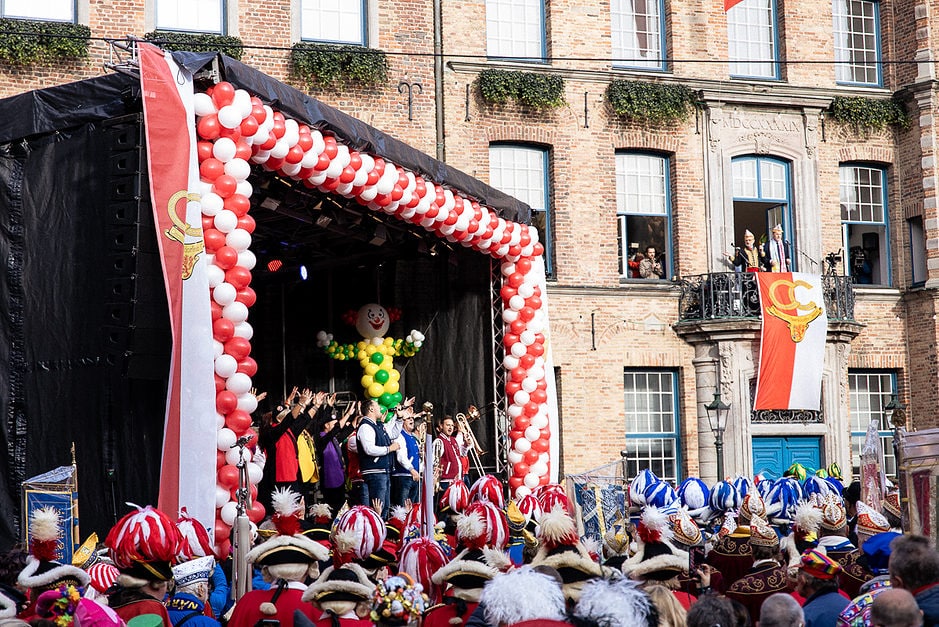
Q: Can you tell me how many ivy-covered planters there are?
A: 6